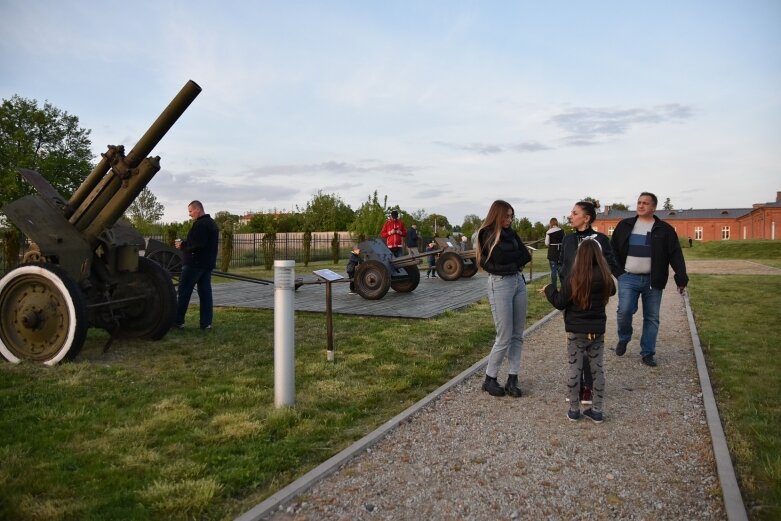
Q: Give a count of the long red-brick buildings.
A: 1